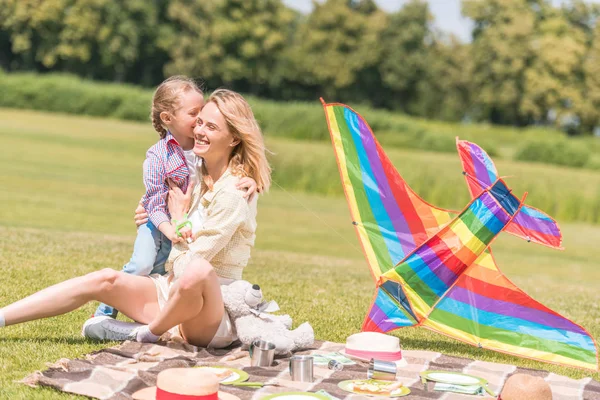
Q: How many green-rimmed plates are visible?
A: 4